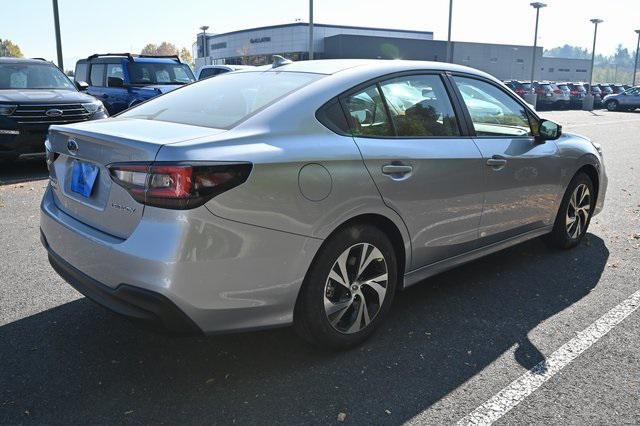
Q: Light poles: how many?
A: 7